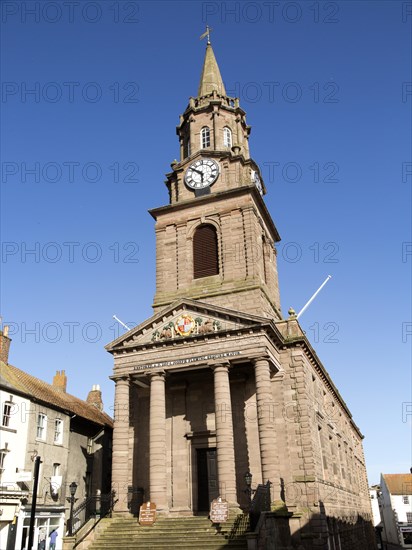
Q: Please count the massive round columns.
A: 4